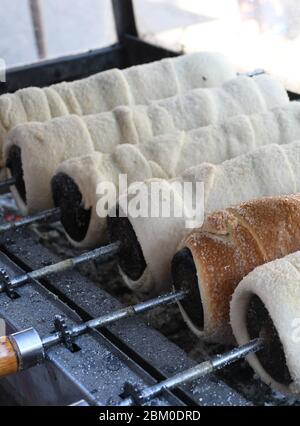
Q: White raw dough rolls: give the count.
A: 5